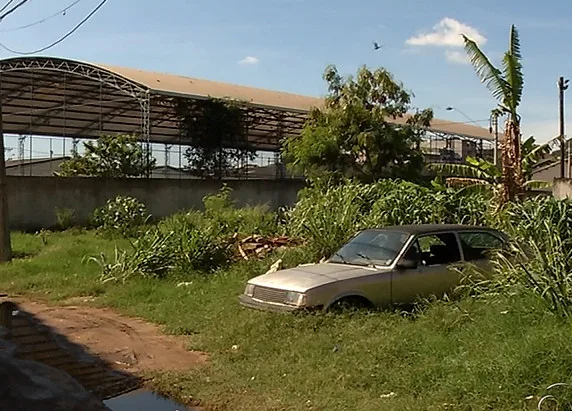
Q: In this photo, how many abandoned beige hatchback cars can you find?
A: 1